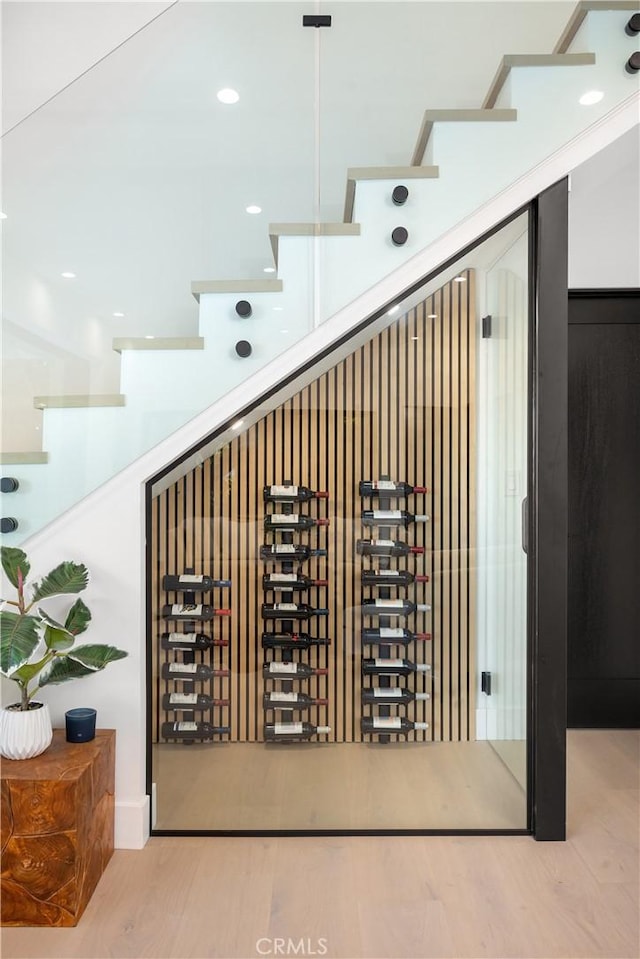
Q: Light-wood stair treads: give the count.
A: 9